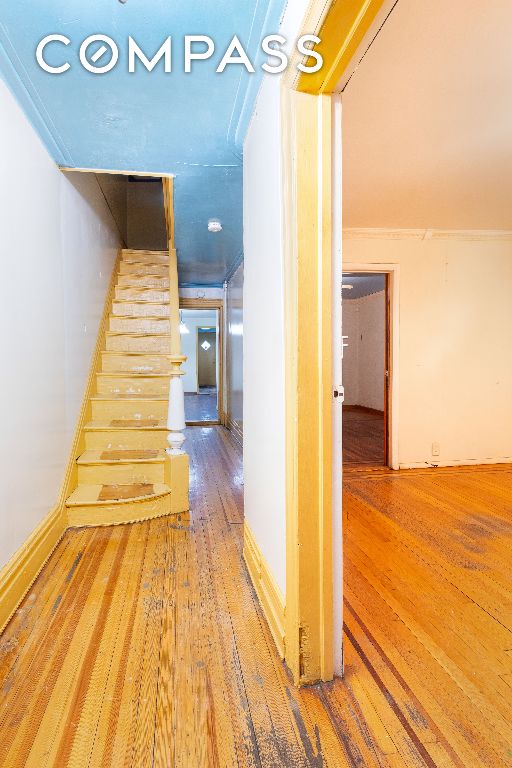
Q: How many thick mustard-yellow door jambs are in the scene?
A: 1